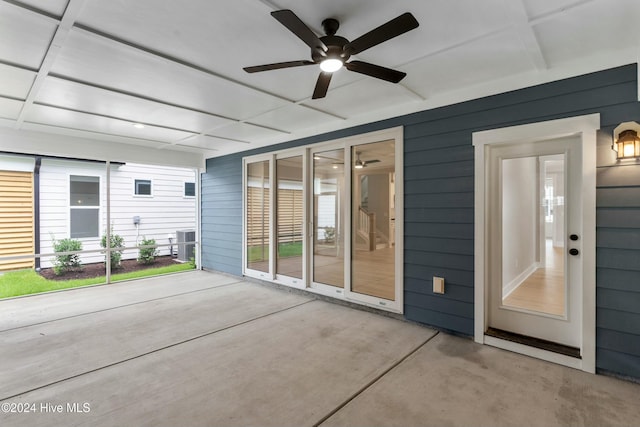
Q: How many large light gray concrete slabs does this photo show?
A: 4